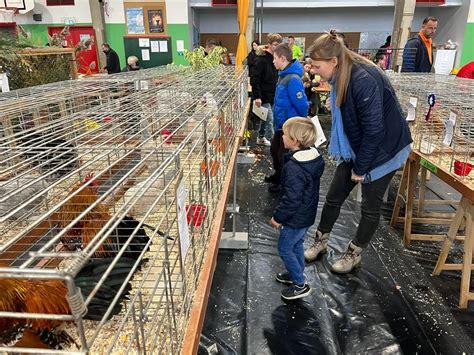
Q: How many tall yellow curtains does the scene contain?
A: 1